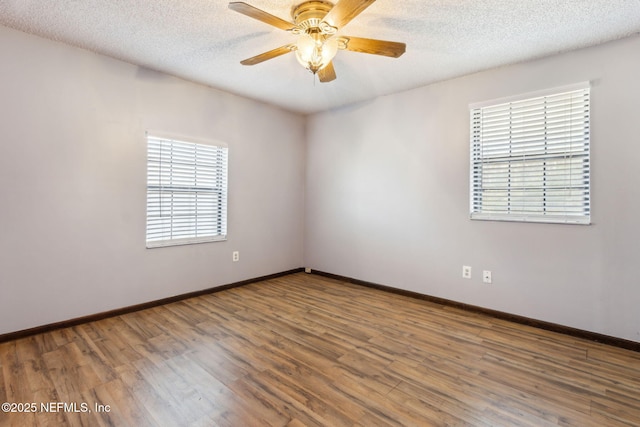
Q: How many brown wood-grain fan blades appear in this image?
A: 5